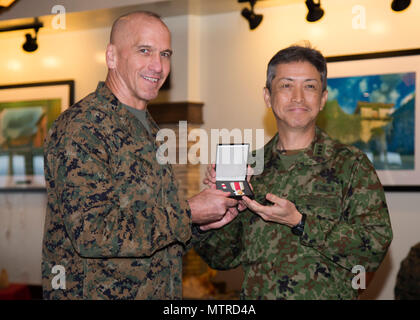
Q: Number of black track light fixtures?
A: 4